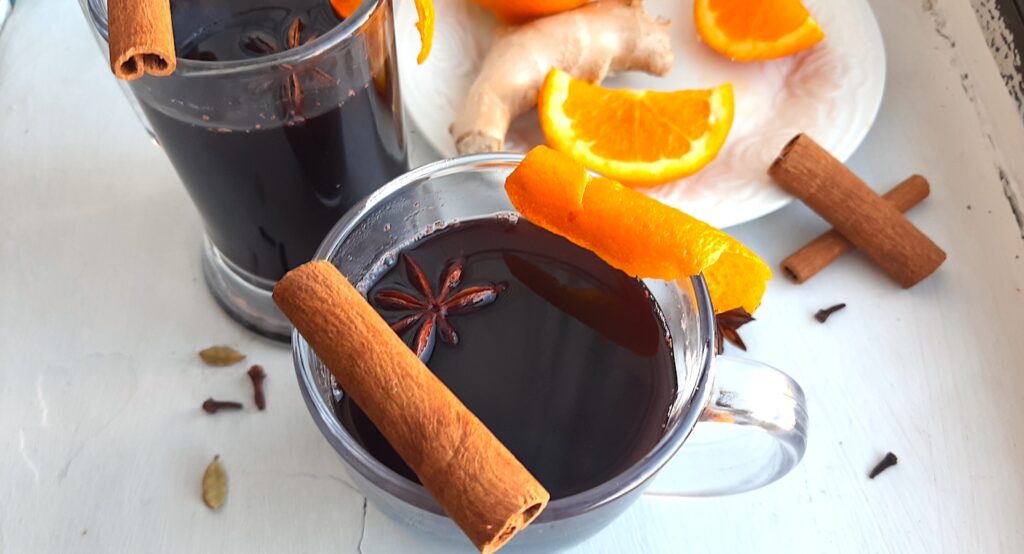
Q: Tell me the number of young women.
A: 0